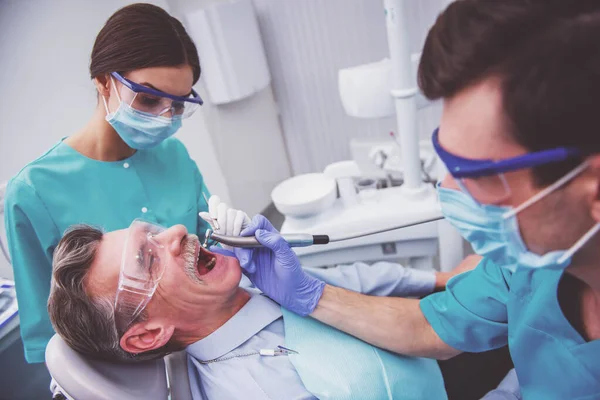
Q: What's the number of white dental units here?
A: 1